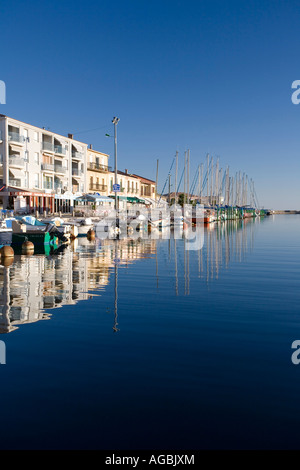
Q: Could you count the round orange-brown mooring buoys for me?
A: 3